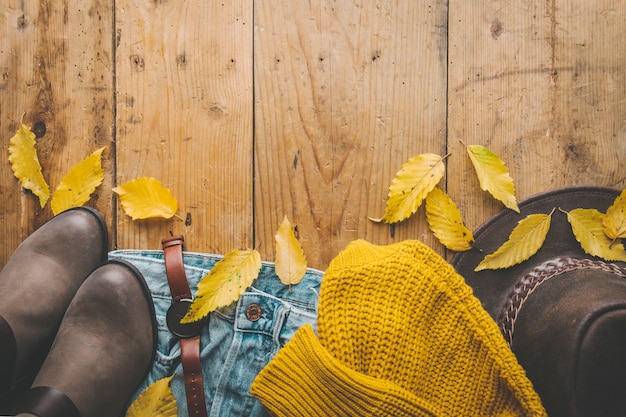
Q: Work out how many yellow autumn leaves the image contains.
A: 12